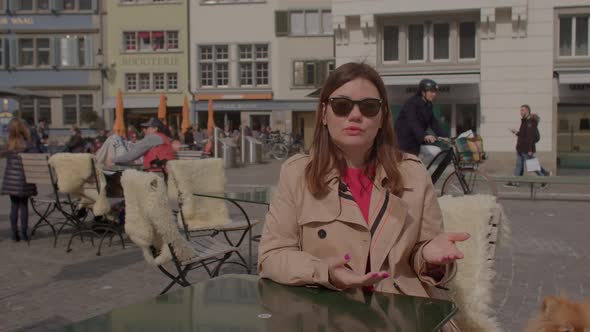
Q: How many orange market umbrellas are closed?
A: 4